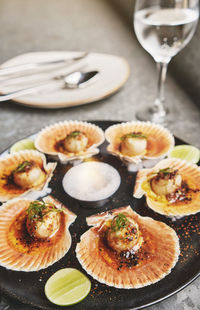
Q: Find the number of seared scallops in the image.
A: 6